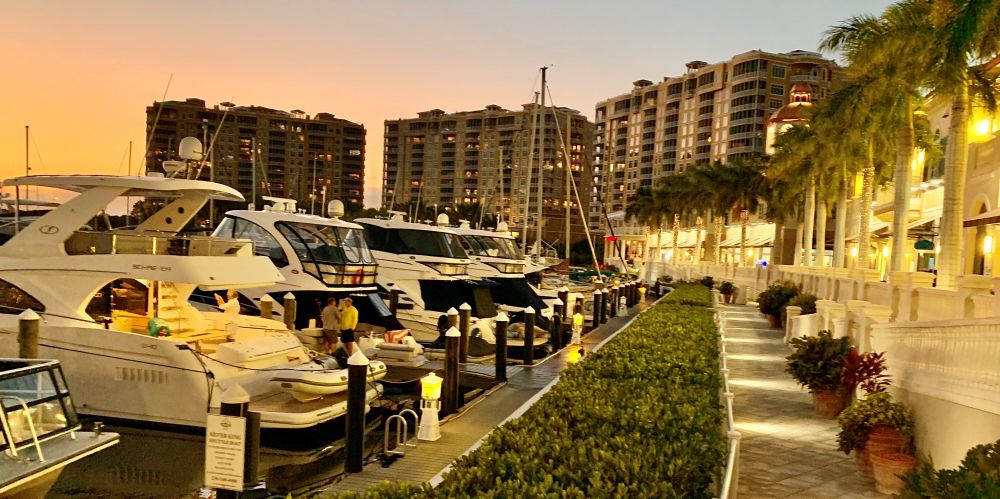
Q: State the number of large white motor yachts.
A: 4